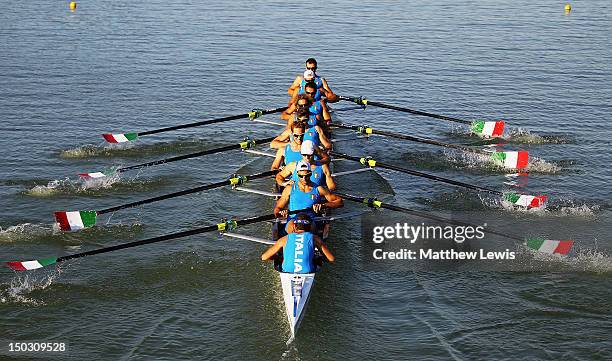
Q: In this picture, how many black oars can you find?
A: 8